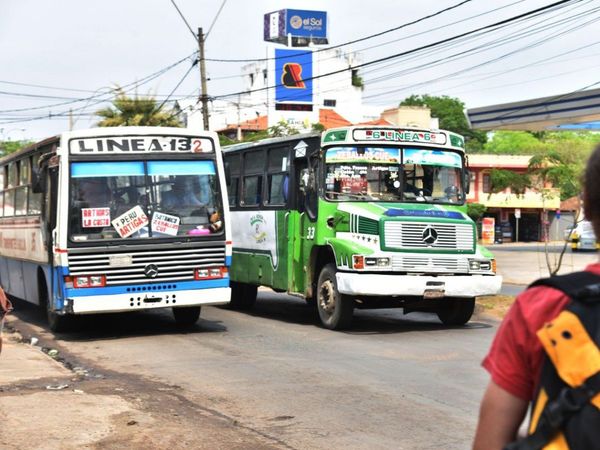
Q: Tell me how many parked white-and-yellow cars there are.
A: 1